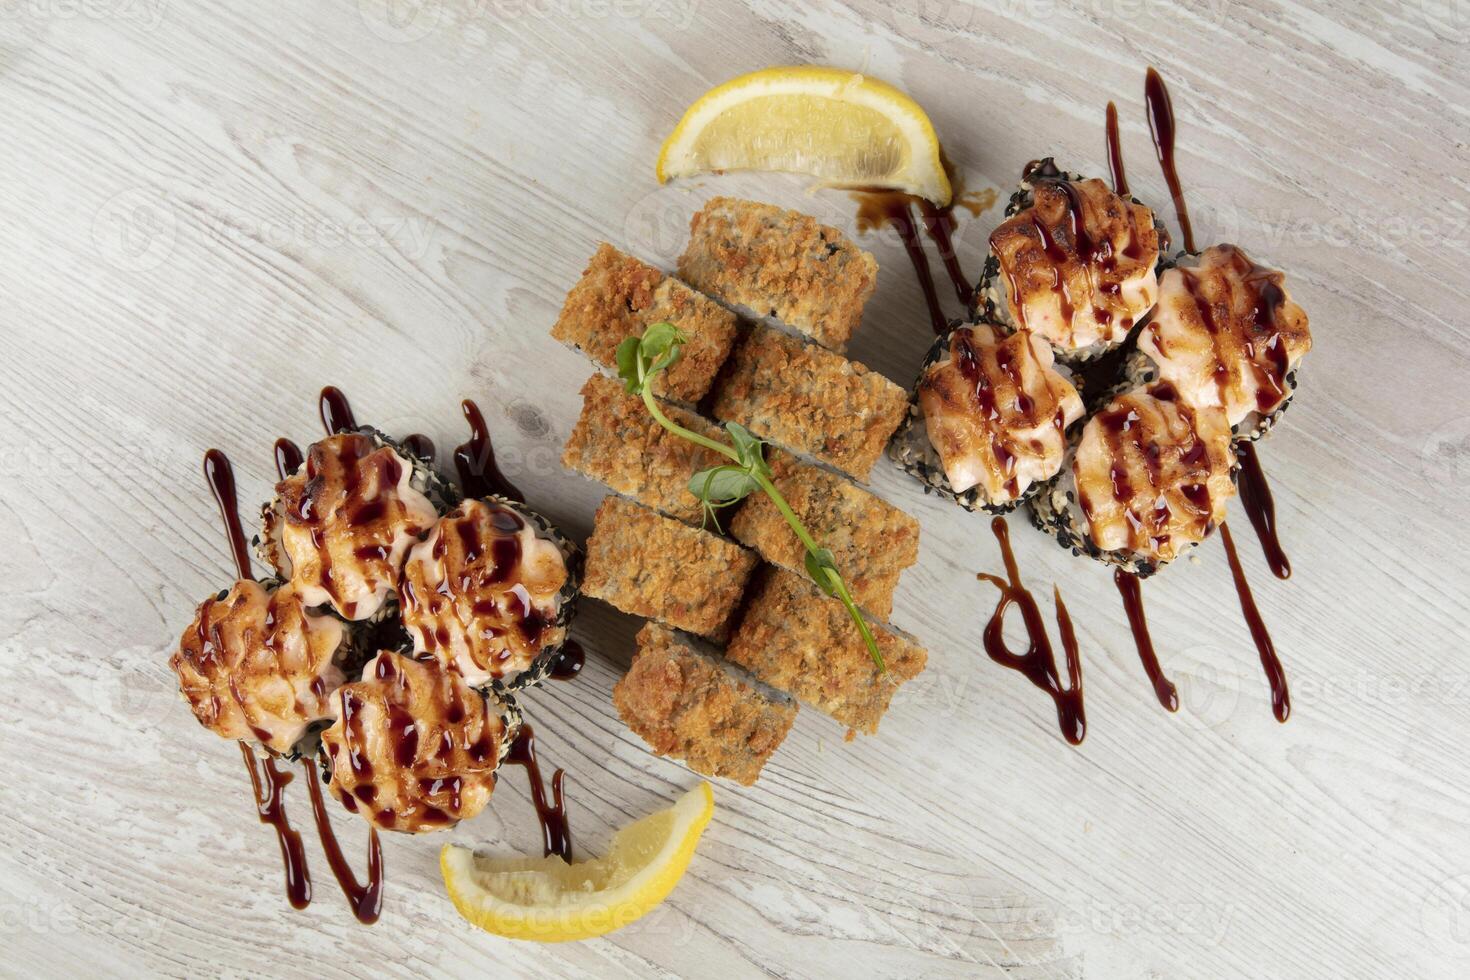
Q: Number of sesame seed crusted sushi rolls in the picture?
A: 8